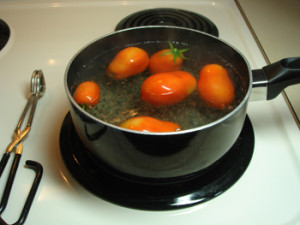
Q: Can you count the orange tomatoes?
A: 6